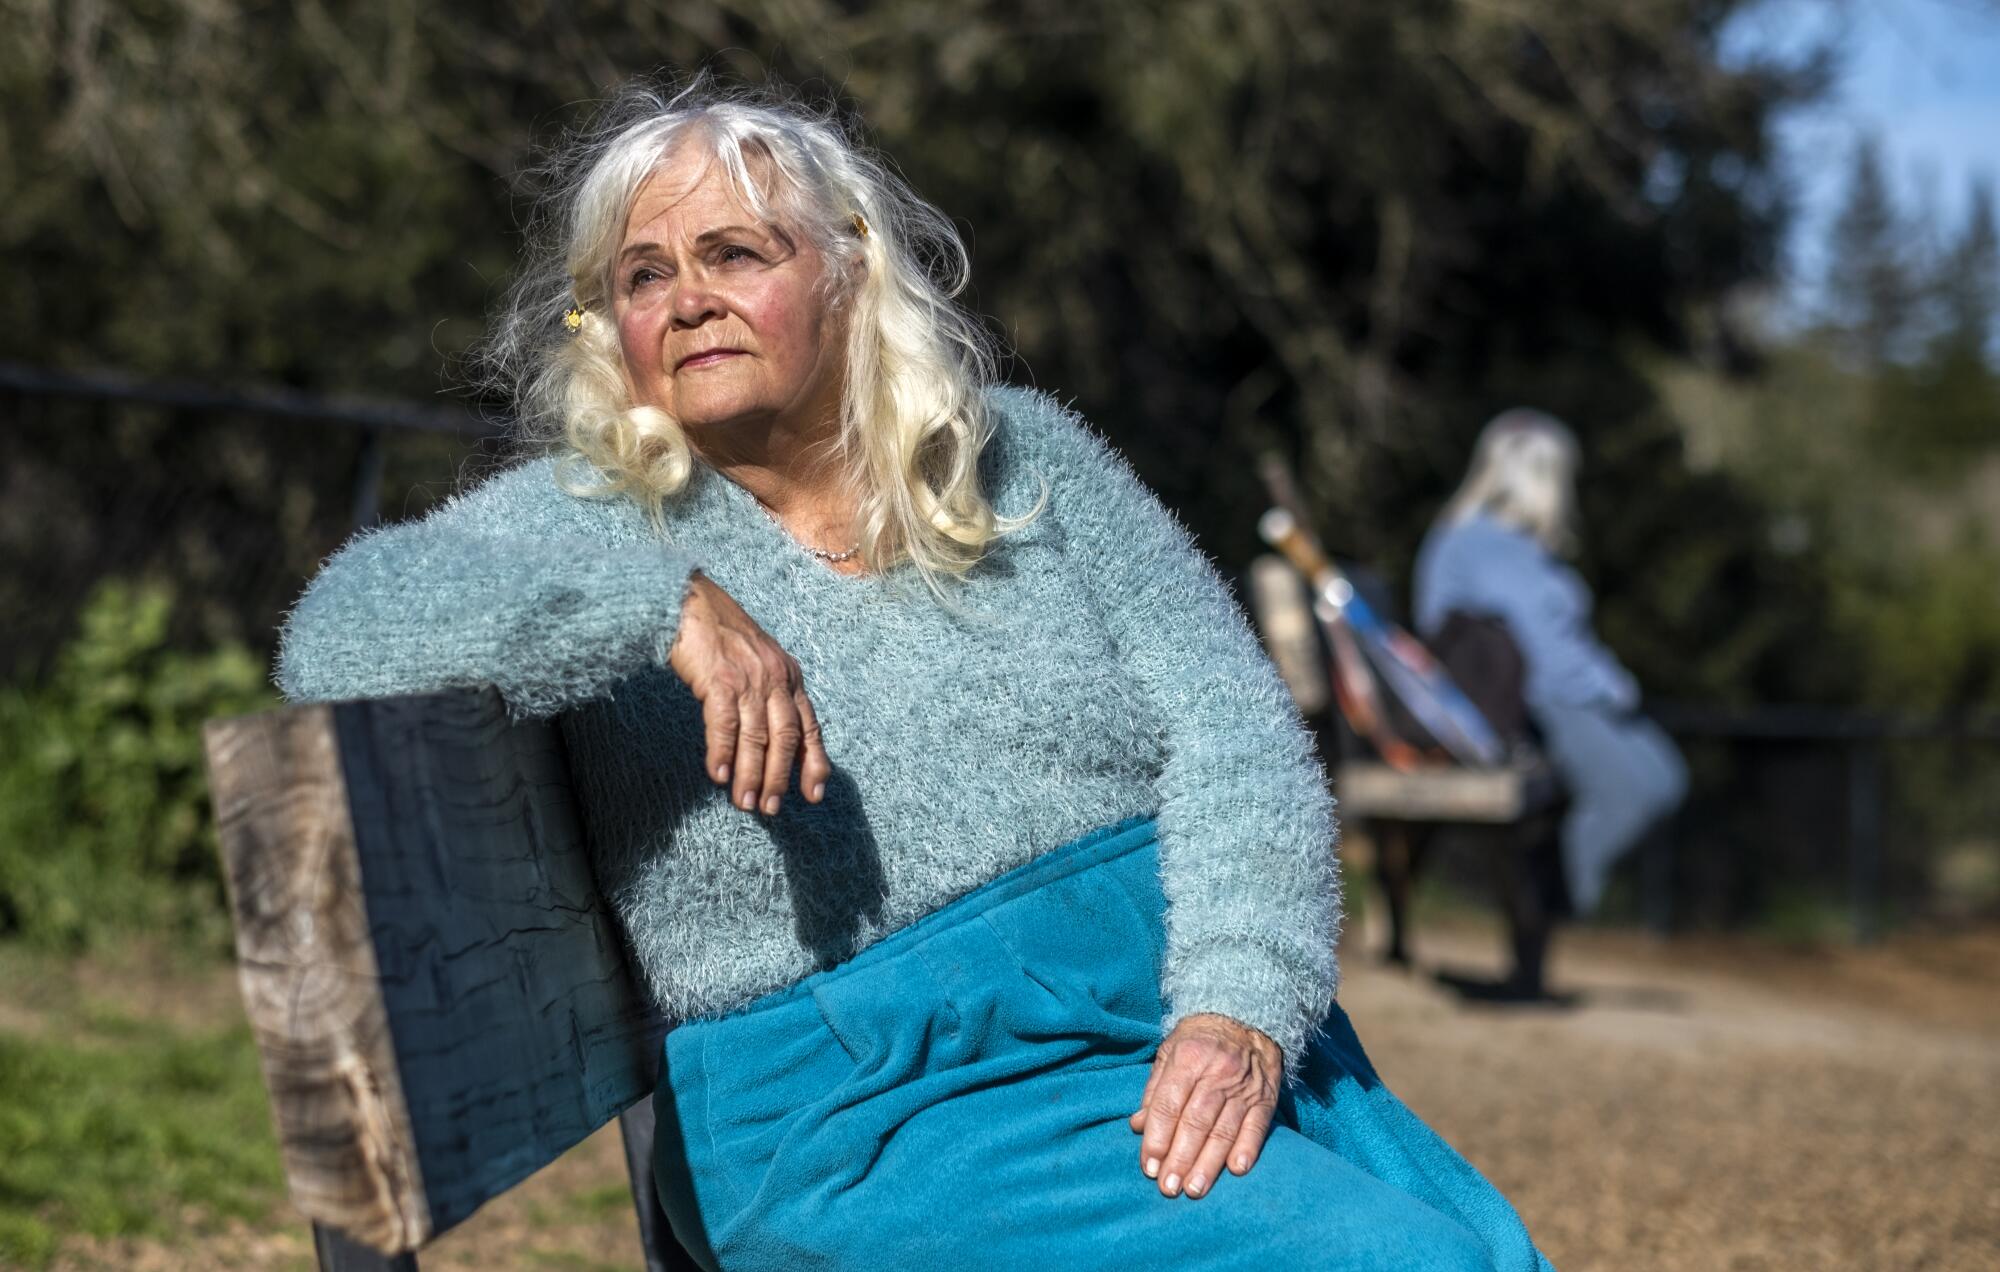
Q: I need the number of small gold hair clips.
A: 2